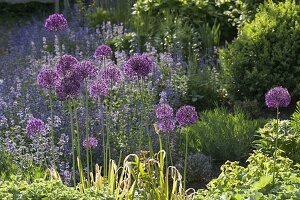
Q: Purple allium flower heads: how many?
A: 15